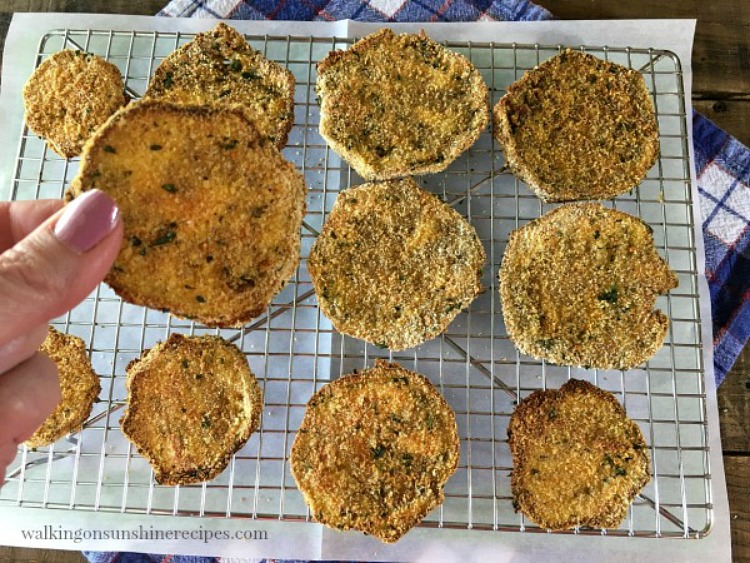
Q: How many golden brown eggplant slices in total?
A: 11